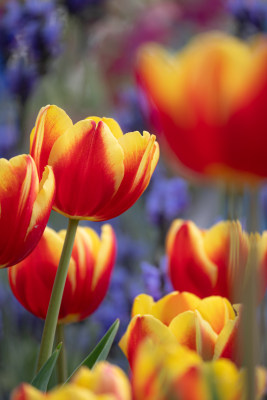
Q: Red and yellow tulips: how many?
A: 8